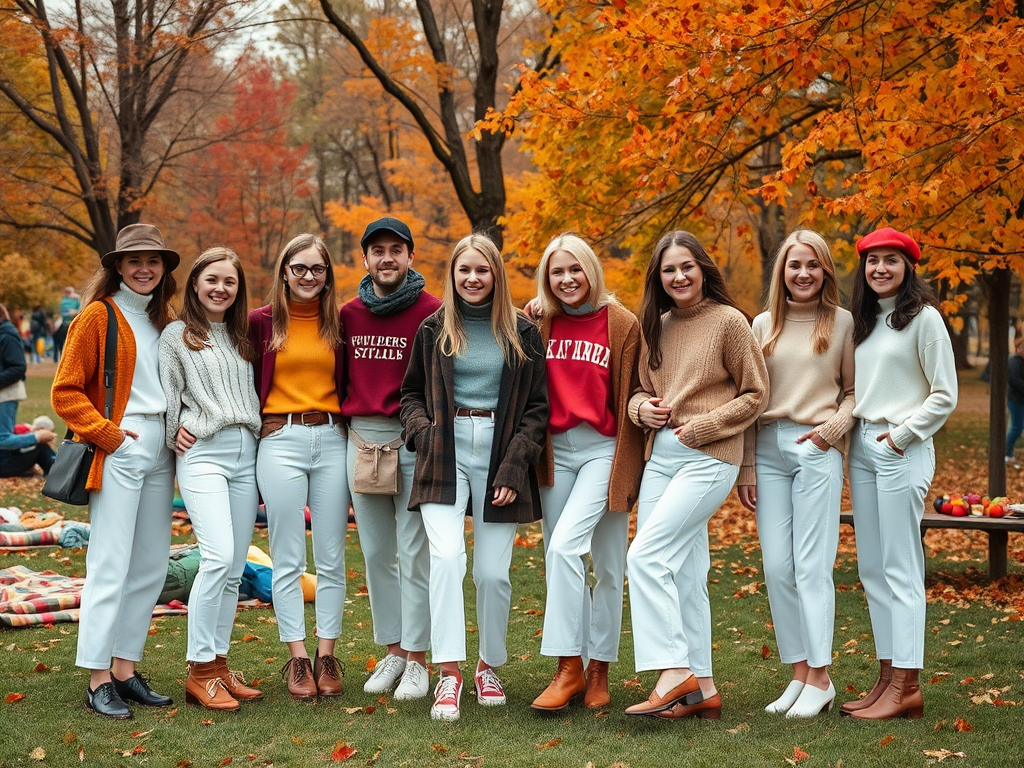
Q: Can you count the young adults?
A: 9